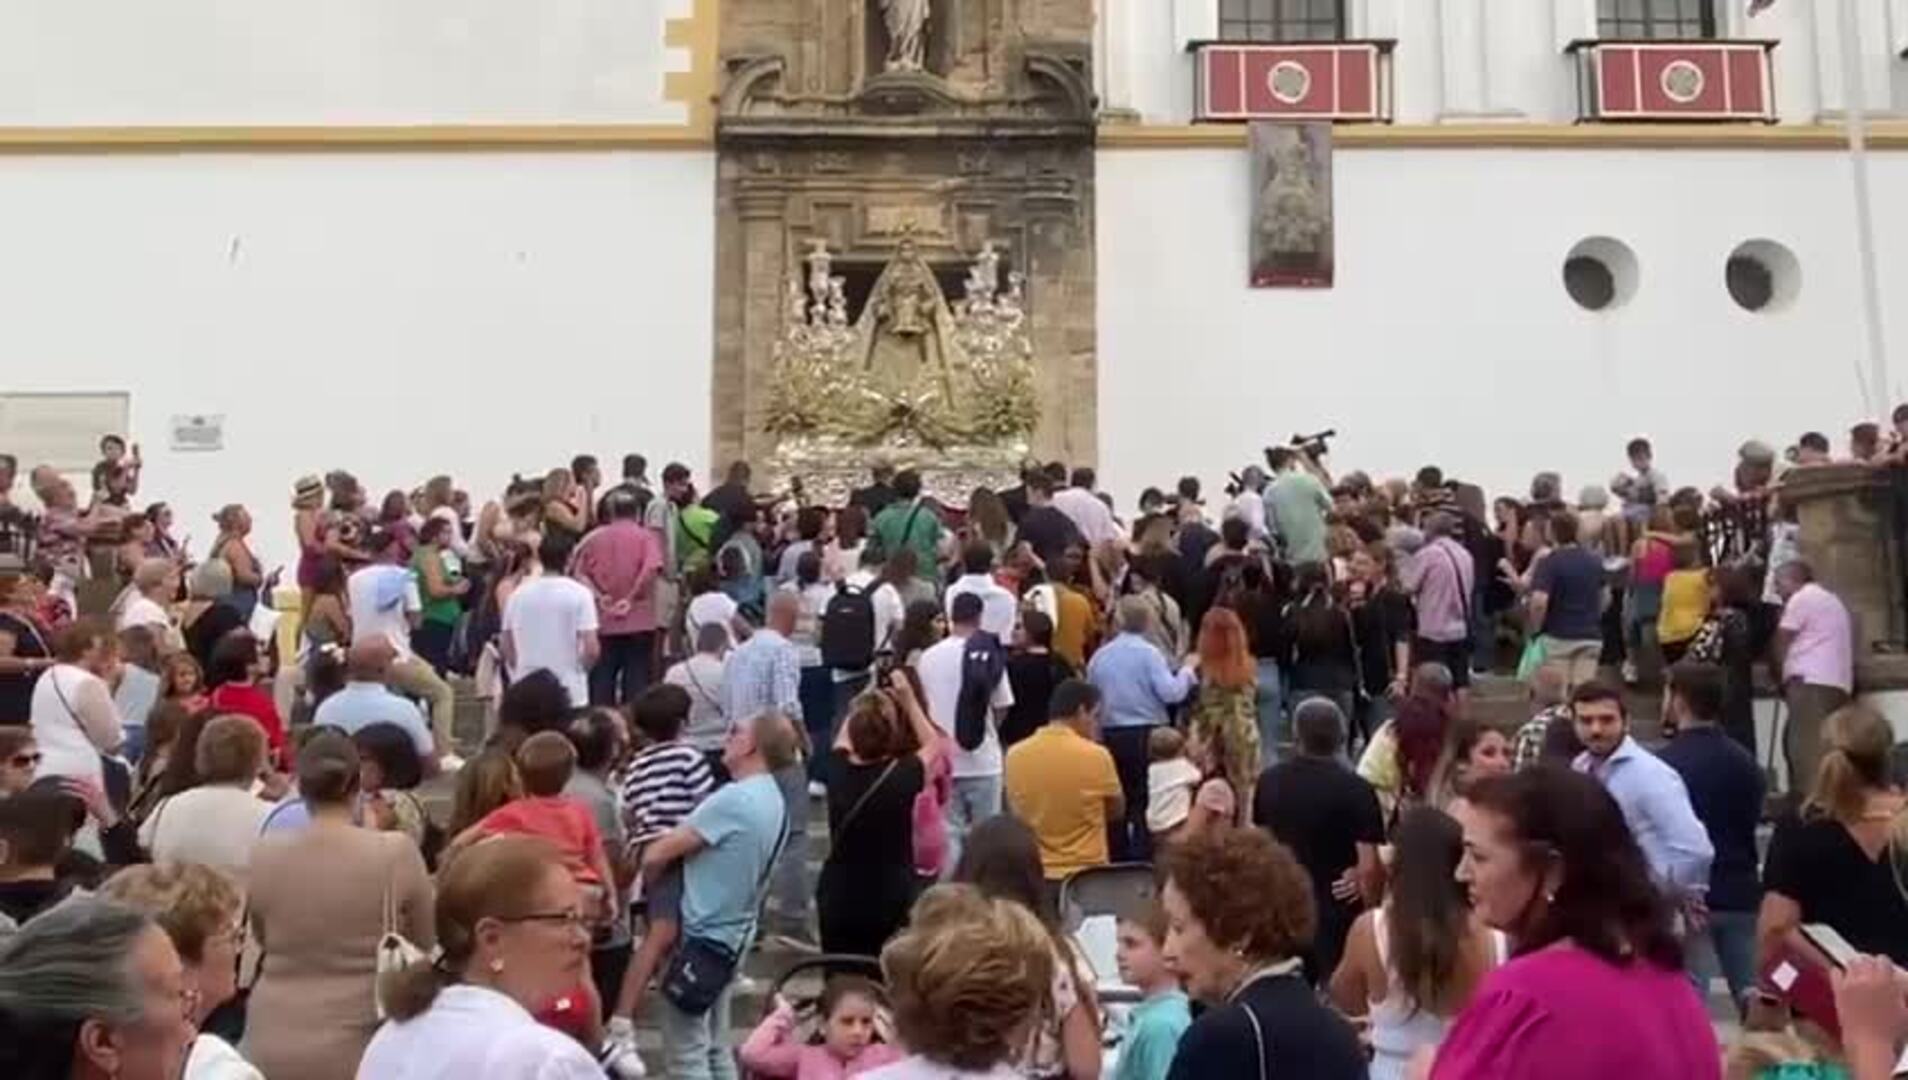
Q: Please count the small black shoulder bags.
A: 1